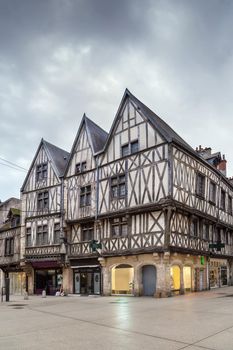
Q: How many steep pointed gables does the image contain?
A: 3